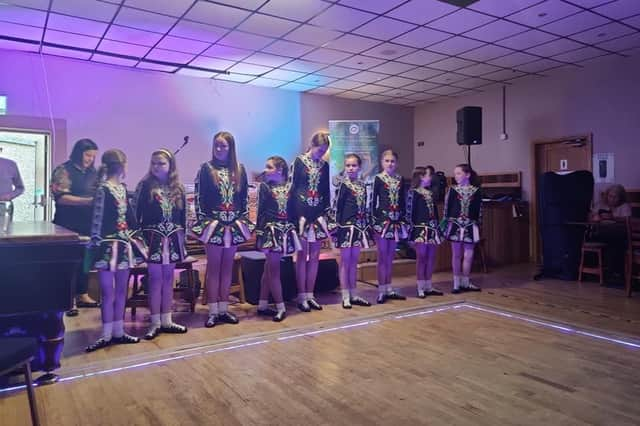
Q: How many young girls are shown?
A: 9